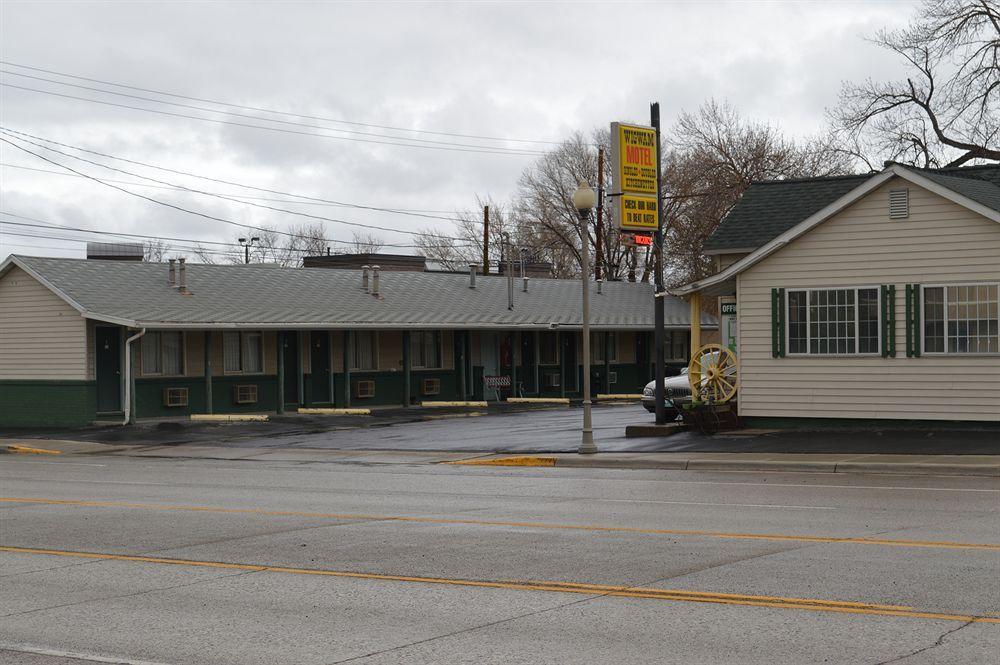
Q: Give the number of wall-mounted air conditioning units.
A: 6